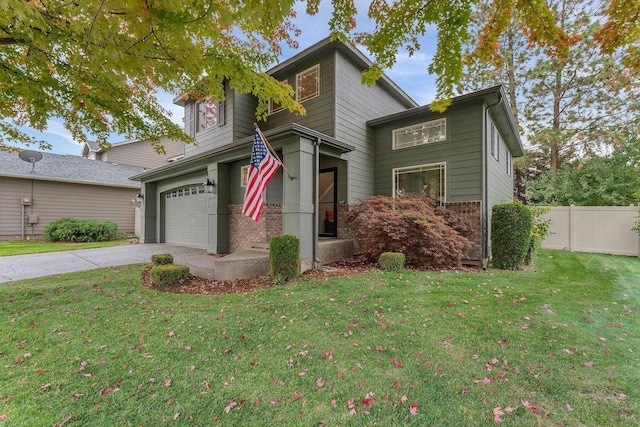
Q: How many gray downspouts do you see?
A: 2